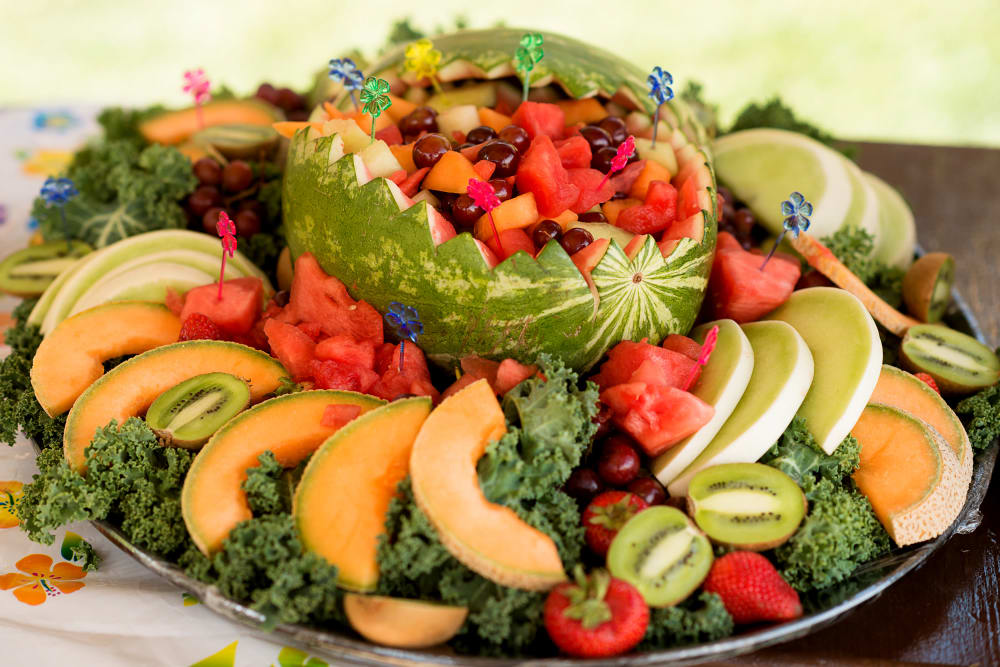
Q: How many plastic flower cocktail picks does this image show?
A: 13